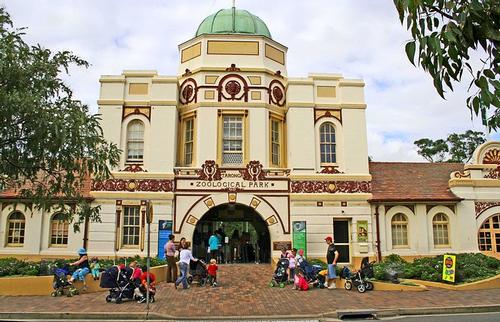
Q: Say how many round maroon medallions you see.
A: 3